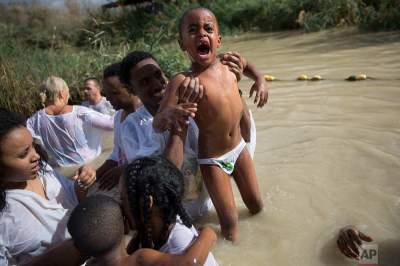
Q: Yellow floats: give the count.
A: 4